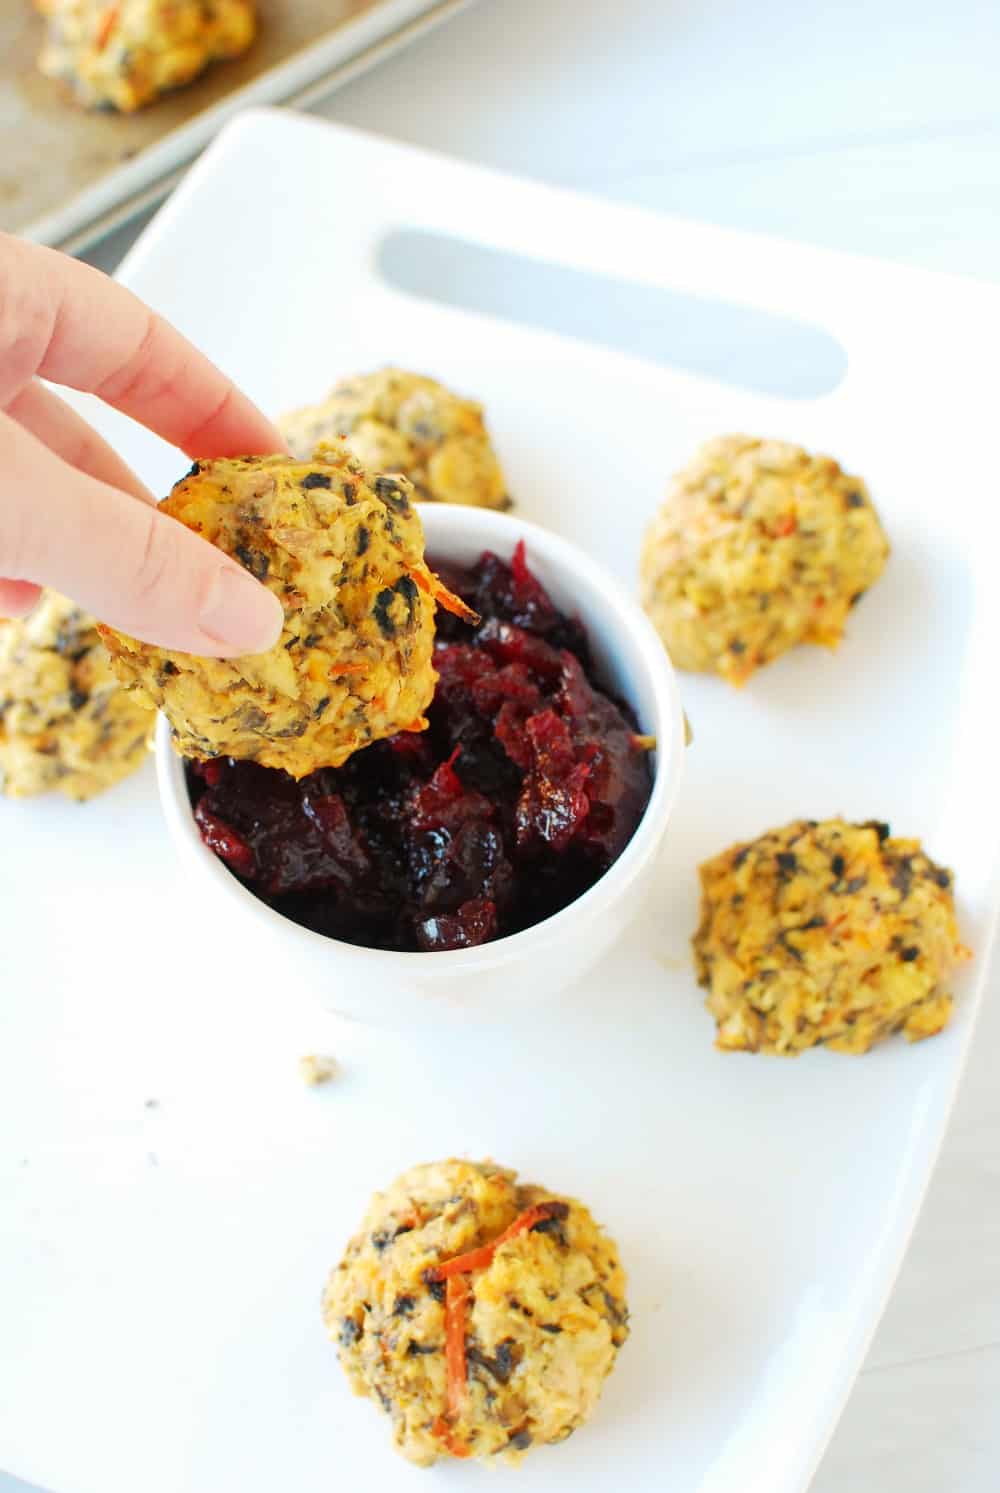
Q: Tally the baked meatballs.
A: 7